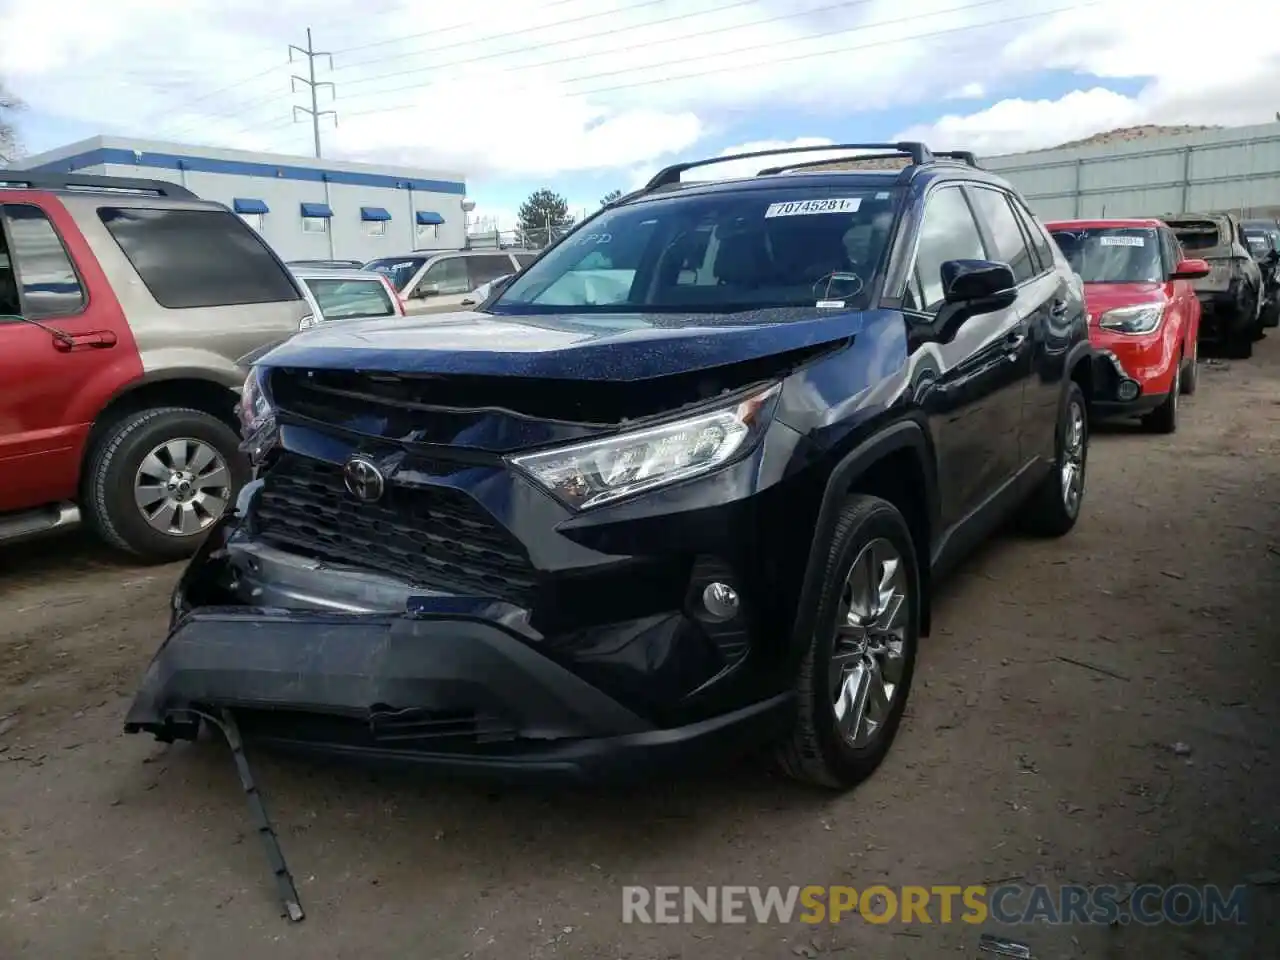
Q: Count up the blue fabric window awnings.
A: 4